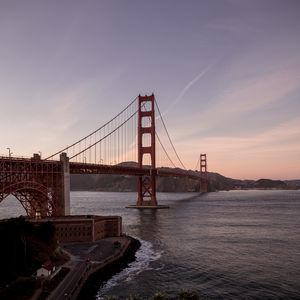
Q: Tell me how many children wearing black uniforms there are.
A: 0